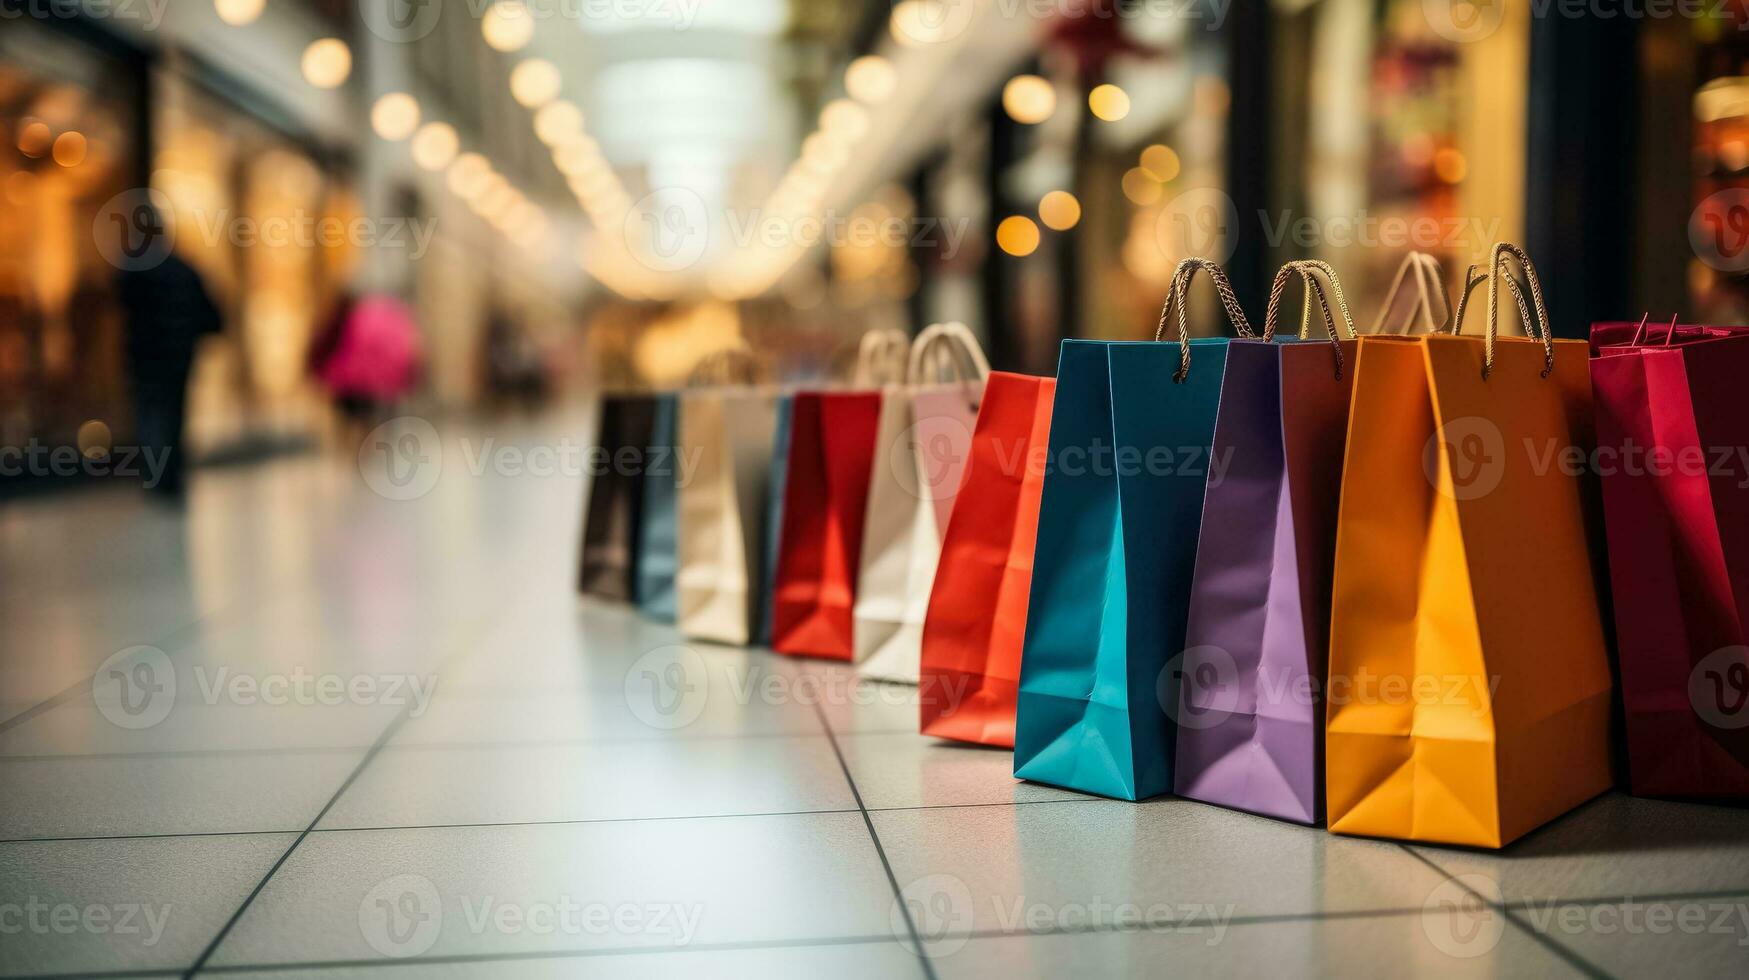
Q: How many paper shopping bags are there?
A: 11